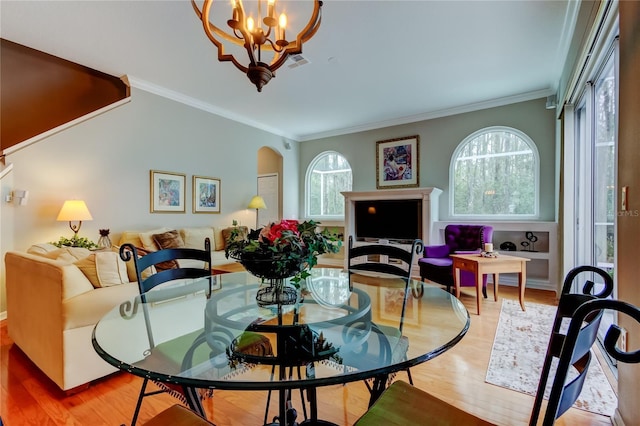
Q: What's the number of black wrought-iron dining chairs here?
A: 4